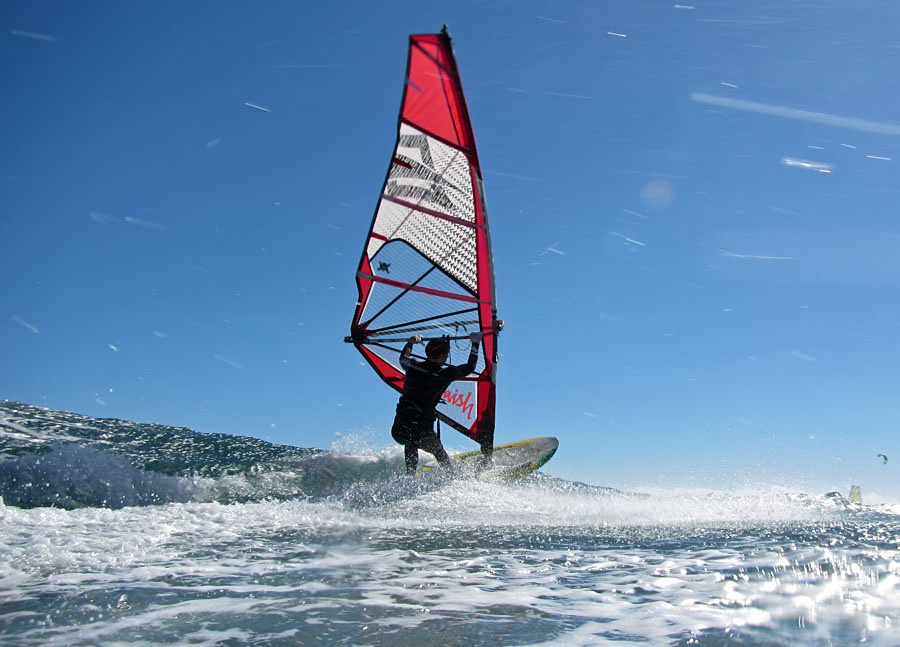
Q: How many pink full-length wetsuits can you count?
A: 0